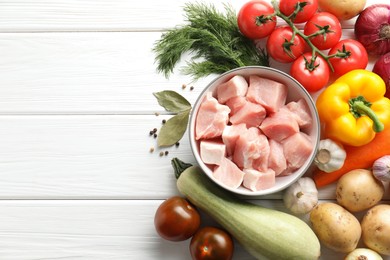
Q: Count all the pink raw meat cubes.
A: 13